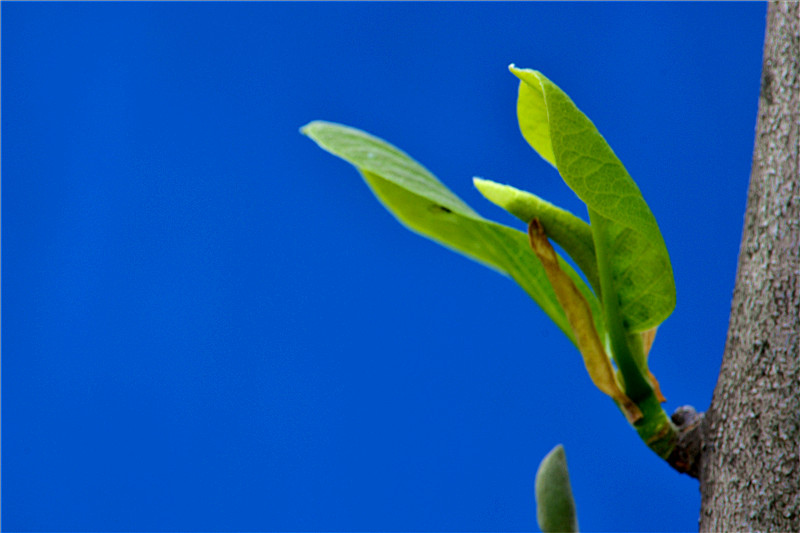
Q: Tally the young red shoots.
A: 0